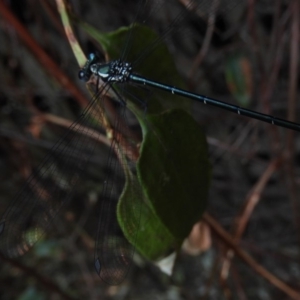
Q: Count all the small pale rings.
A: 5